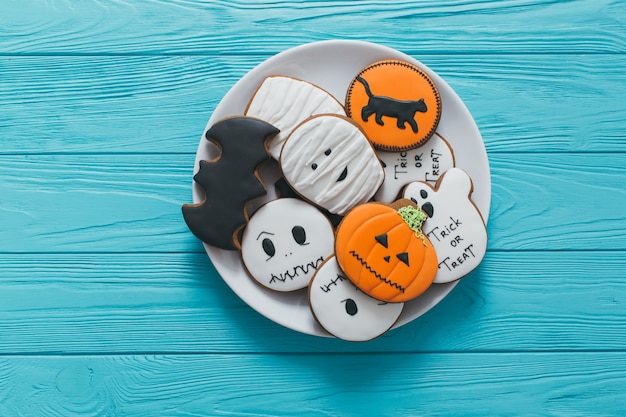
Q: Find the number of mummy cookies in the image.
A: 2